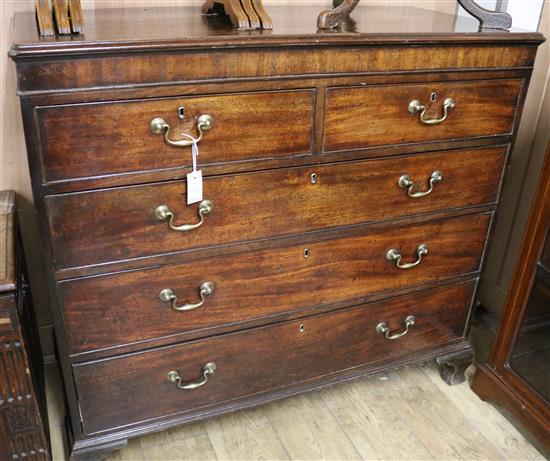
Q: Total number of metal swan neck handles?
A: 8